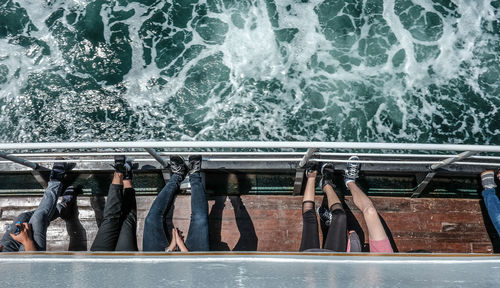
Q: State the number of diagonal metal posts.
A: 4